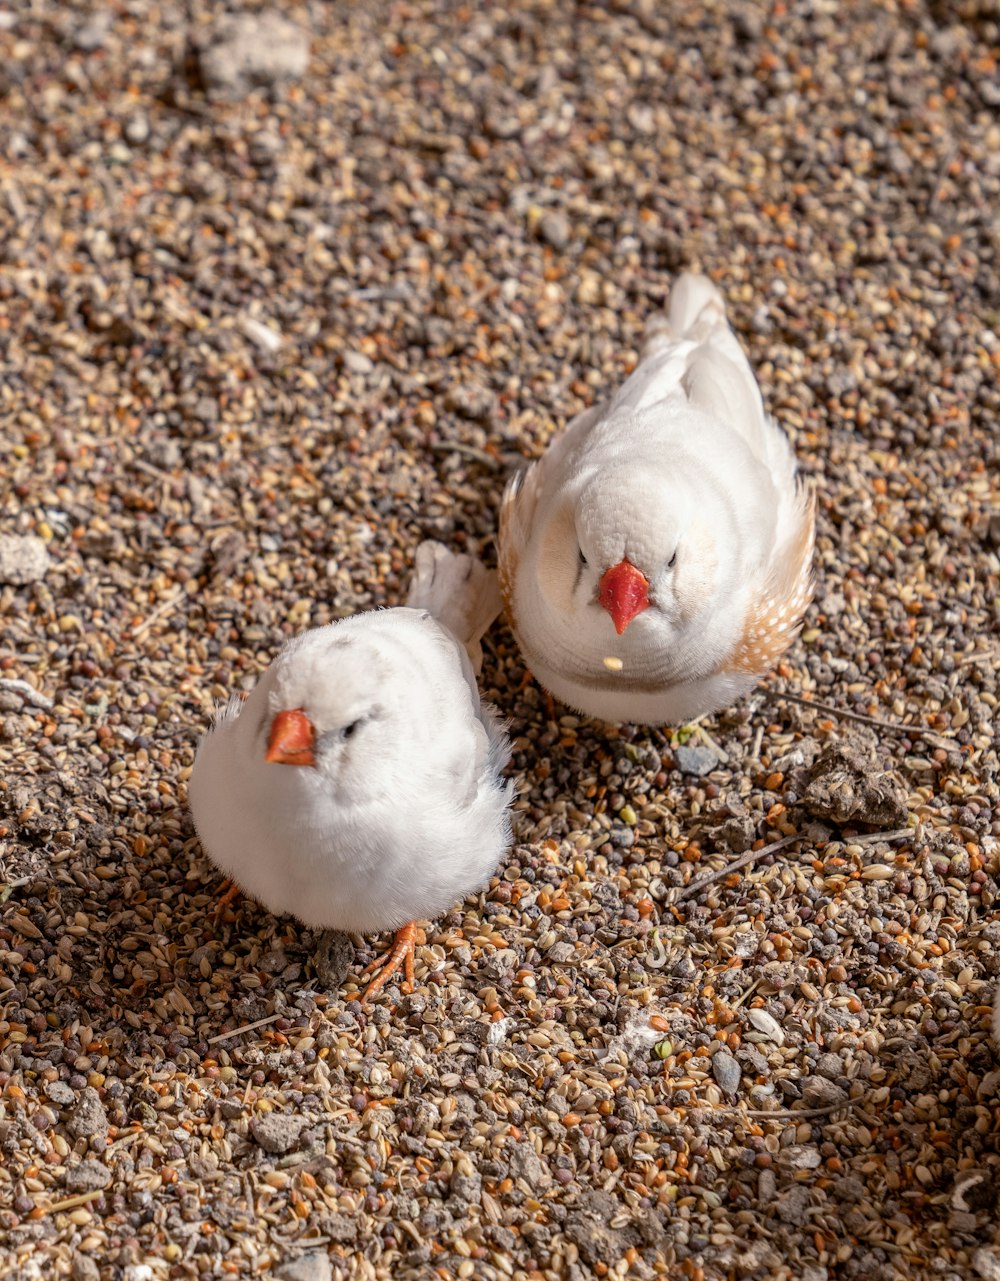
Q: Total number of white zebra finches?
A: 2